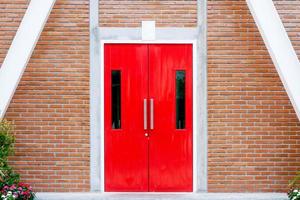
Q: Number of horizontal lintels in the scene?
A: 1